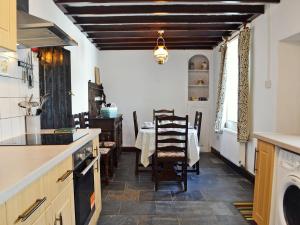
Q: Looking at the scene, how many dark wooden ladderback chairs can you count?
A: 6